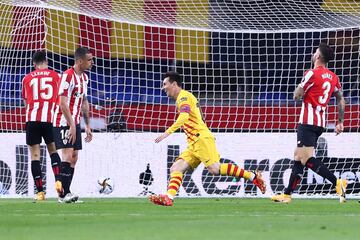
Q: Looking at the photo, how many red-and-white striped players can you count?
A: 3